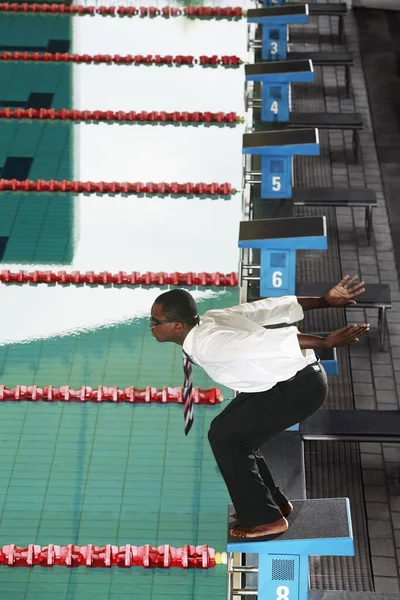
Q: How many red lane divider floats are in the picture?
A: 7